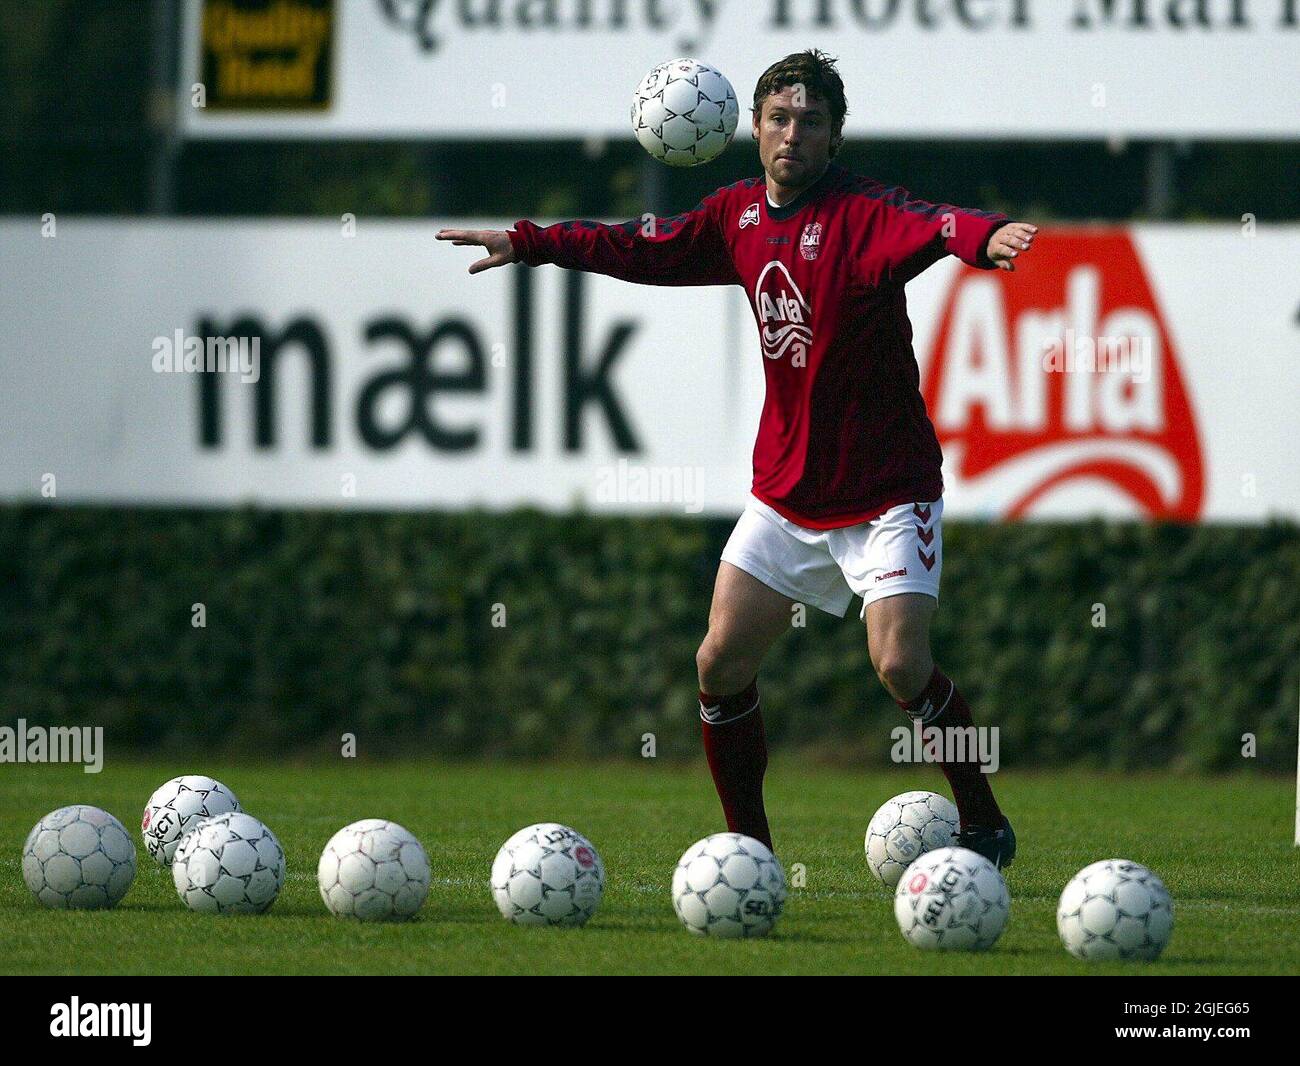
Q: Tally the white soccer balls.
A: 10